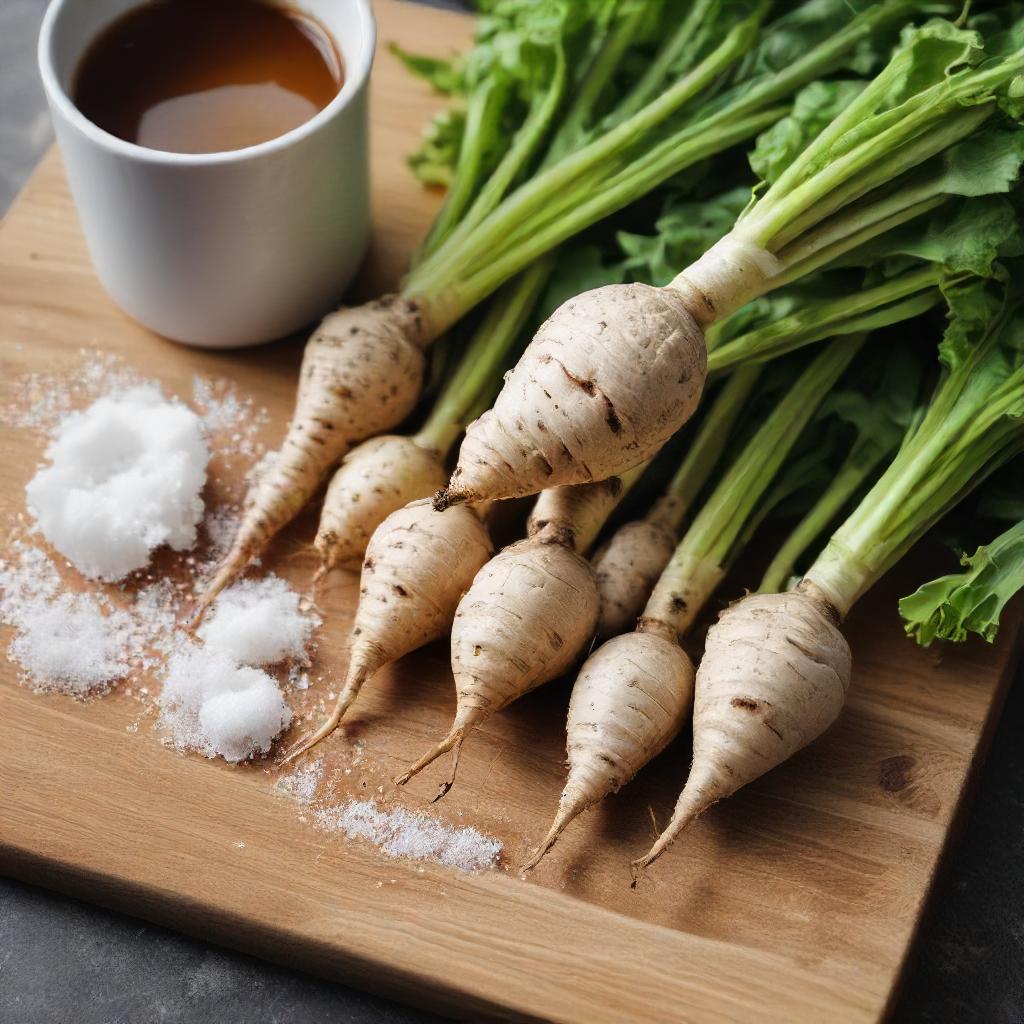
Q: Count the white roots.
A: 8